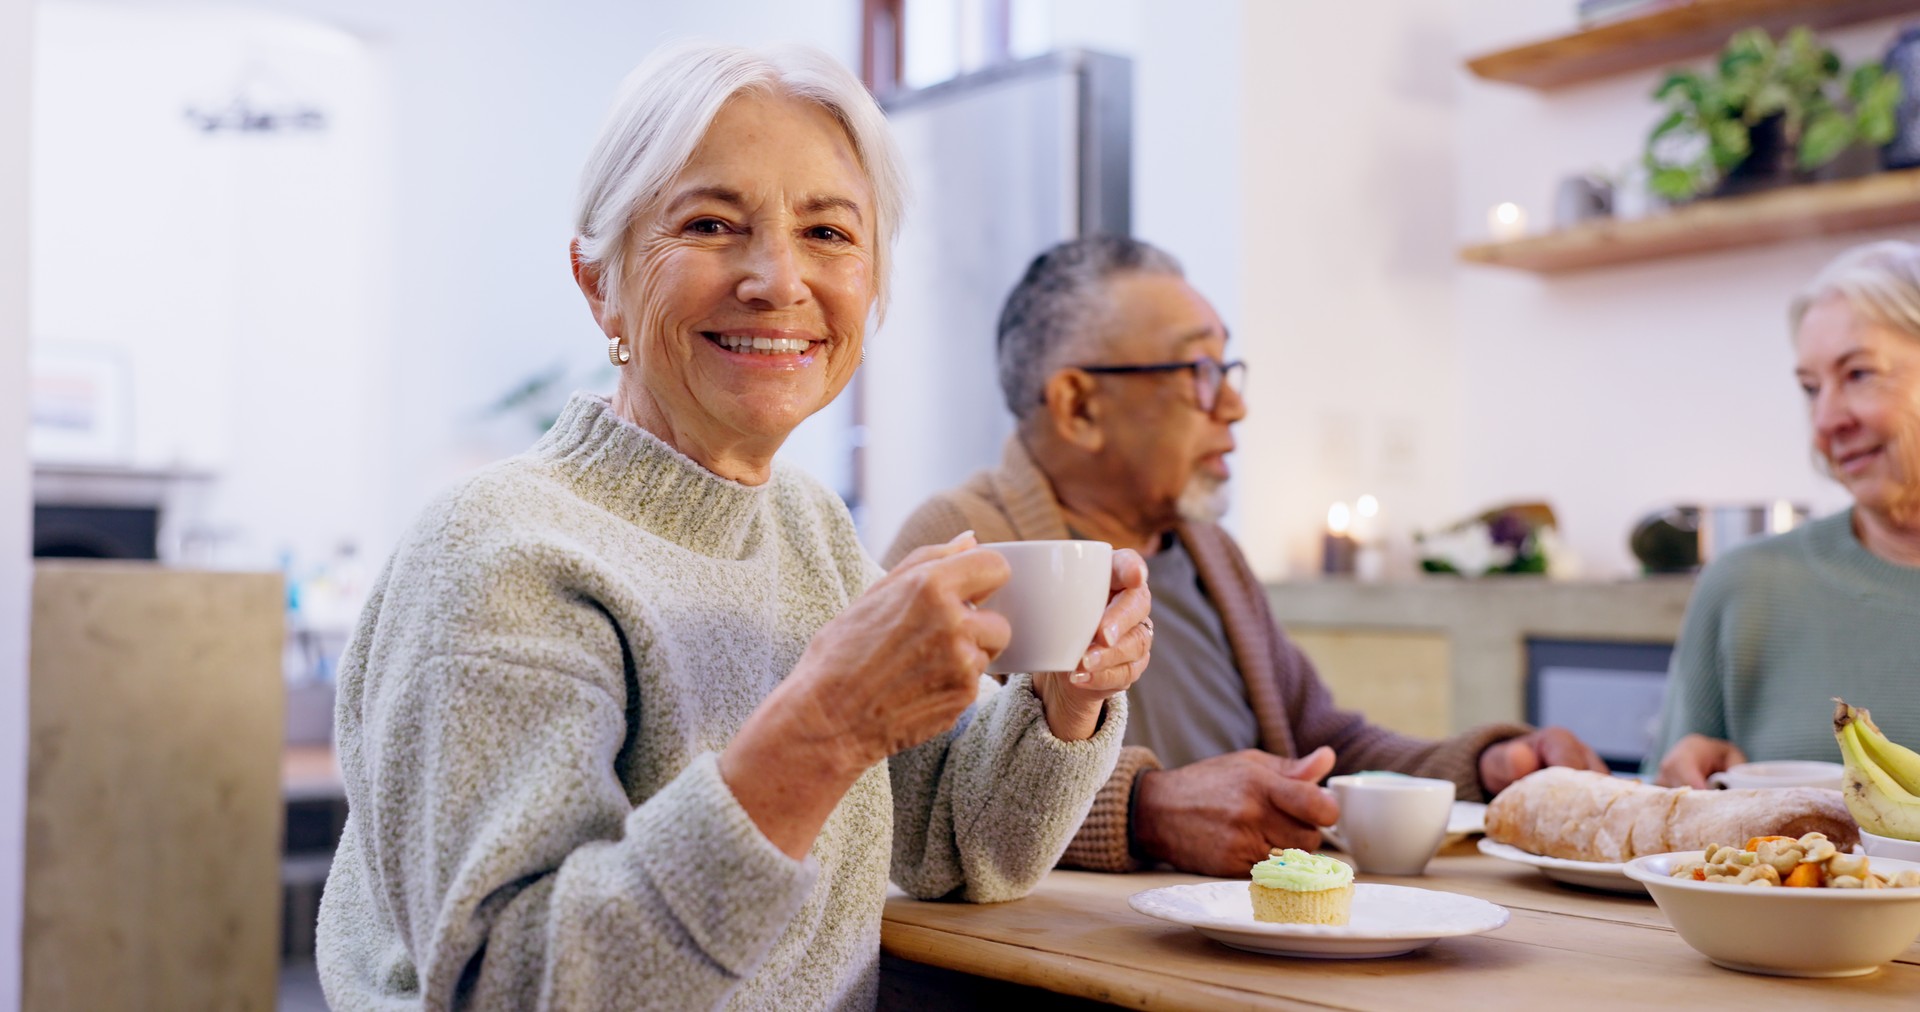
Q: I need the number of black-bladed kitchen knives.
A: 0